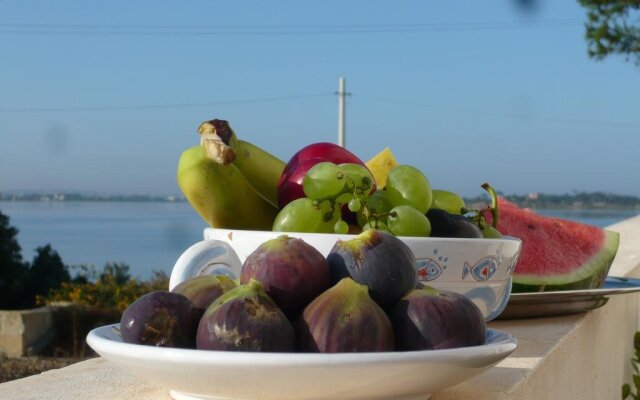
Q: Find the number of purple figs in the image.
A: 7